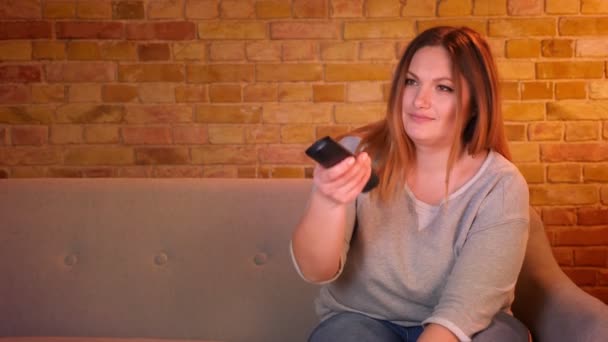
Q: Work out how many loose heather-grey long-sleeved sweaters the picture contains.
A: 1